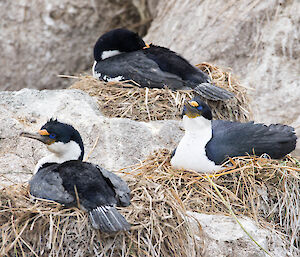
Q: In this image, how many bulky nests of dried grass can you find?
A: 3